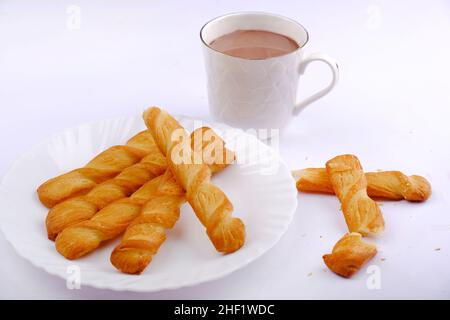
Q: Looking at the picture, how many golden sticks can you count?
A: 7